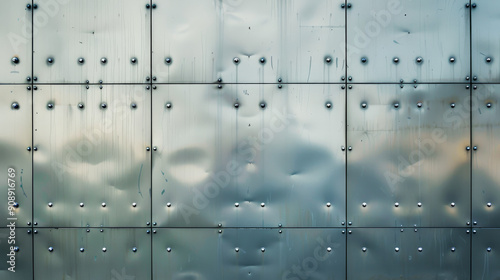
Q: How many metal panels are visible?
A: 15